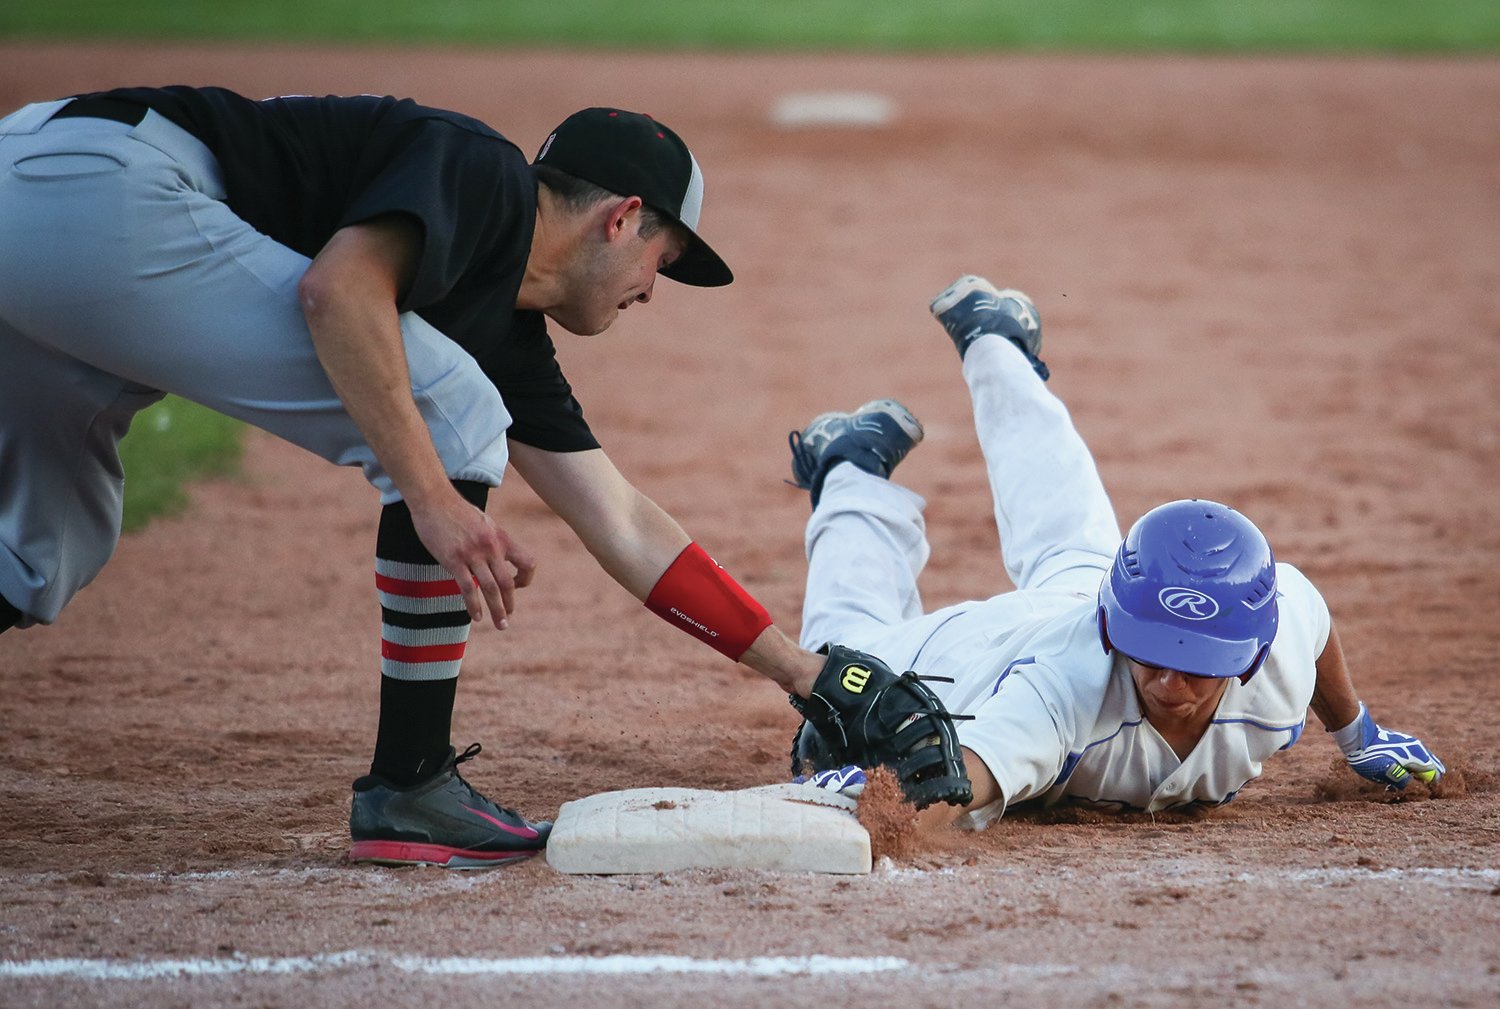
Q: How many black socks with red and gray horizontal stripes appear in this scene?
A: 1